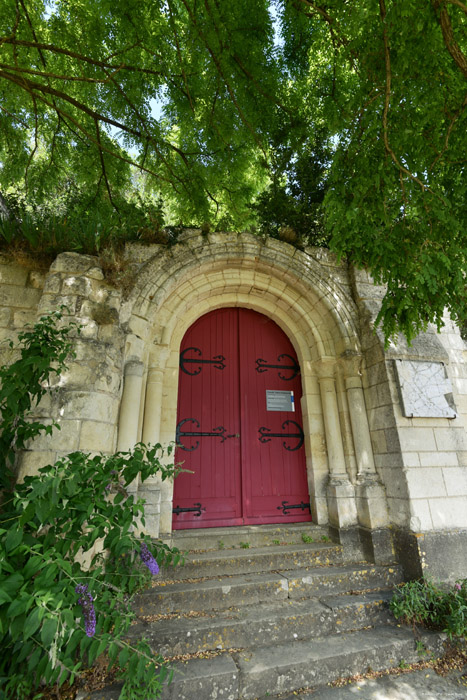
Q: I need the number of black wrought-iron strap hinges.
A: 6